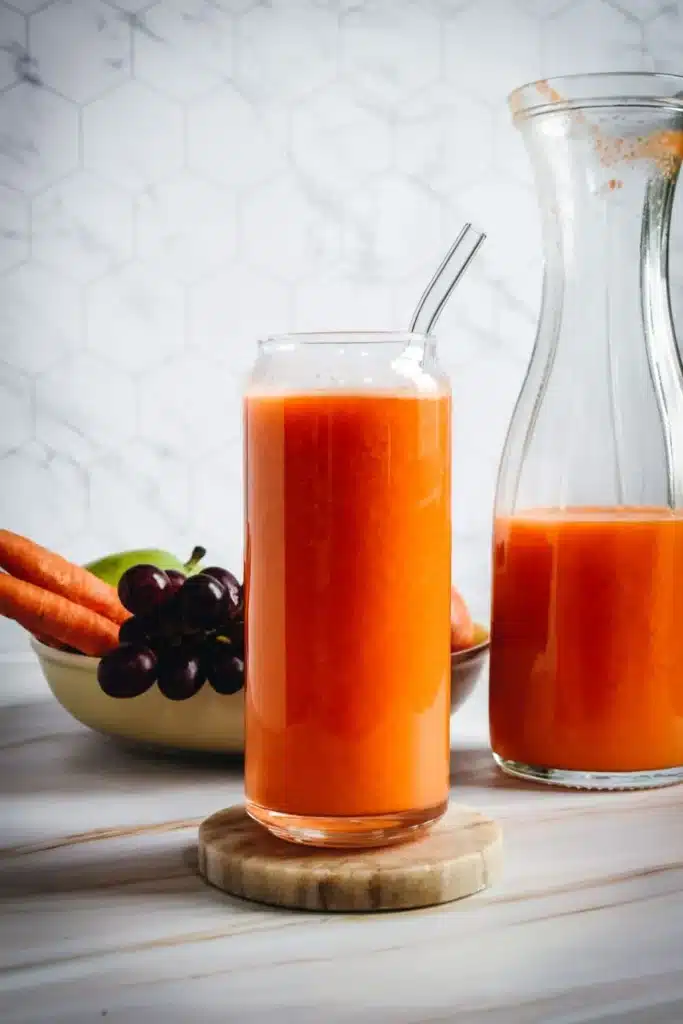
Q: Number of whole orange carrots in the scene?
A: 2